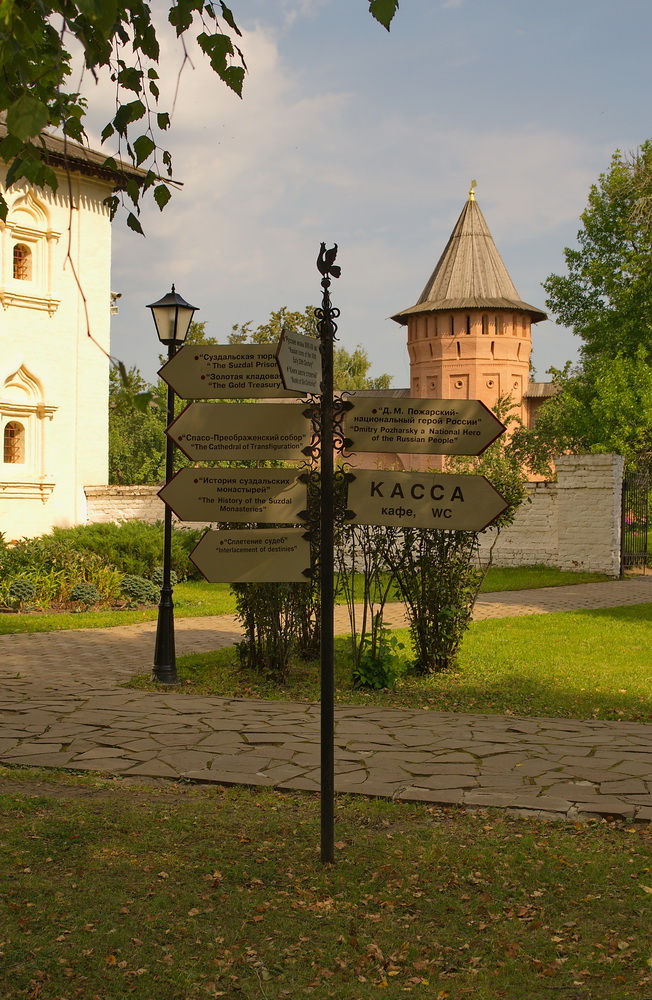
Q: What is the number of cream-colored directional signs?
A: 7